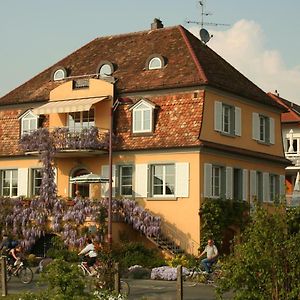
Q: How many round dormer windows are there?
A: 3